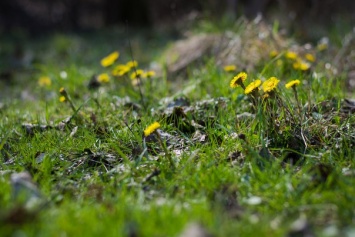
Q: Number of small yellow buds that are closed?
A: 2